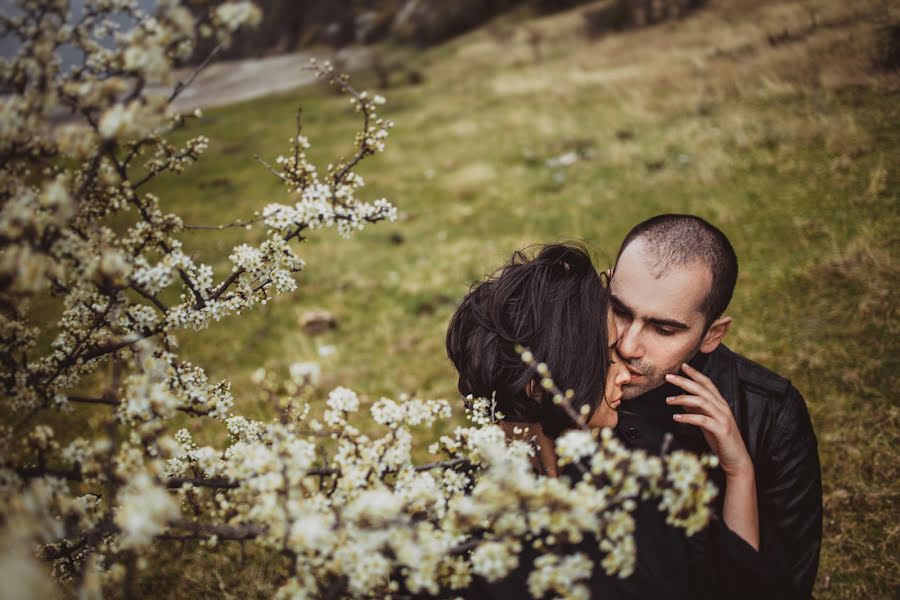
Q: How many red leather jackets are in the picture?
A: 0